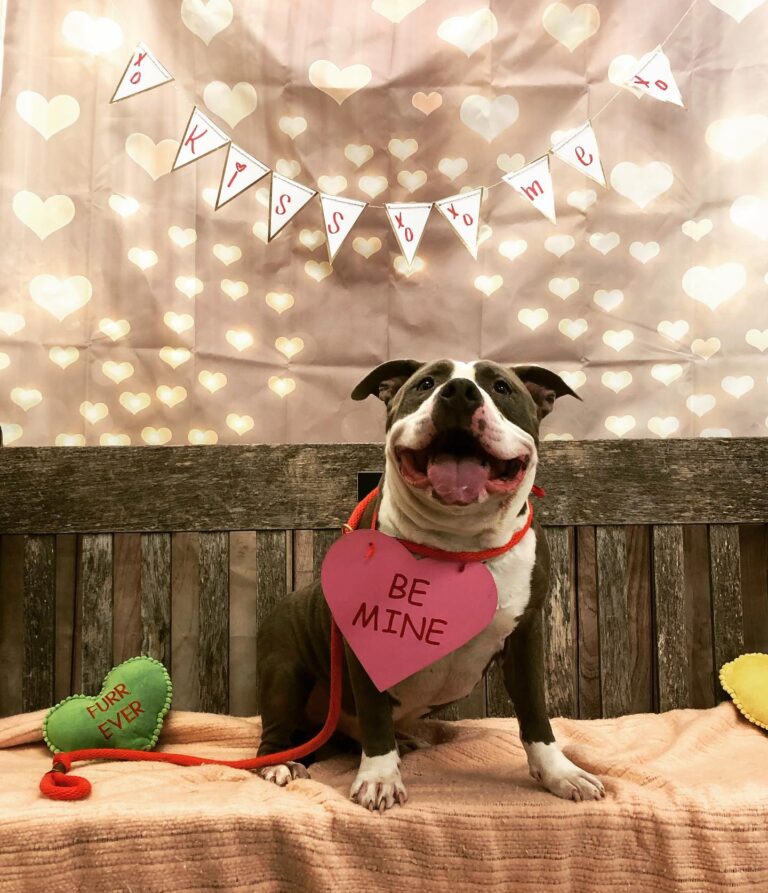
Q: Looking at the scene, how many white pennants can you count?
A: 10